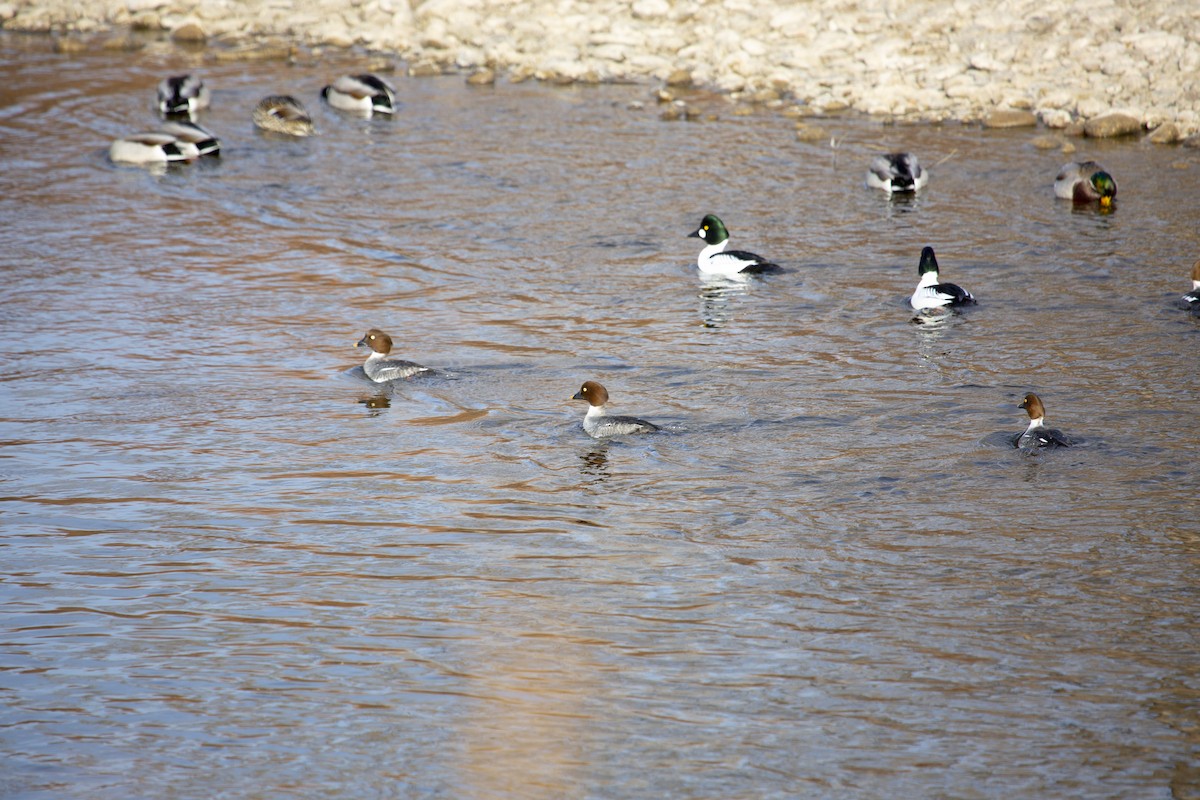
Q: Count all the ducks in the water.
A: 13